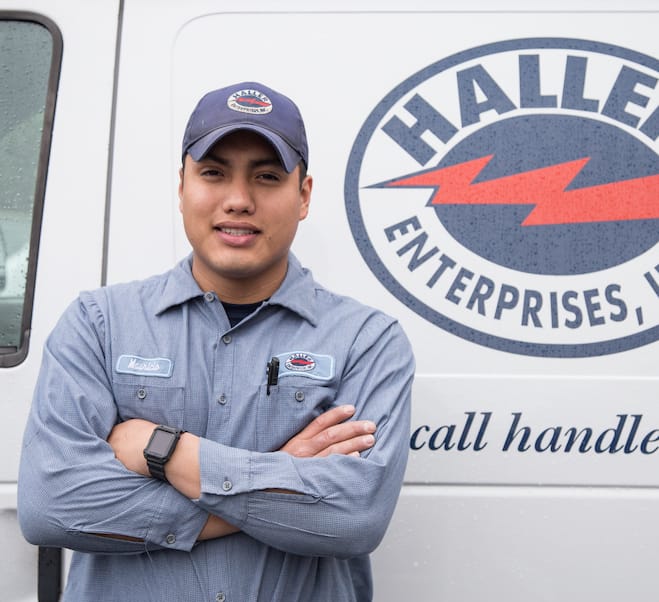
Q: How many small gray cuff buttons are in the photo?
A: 2